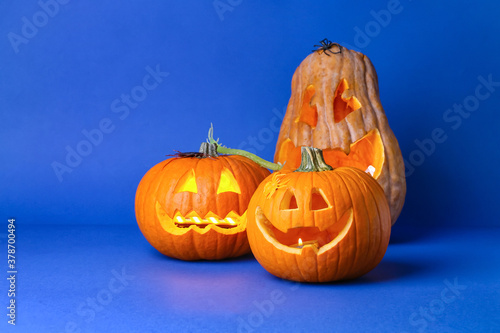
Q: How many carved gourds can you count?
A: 3